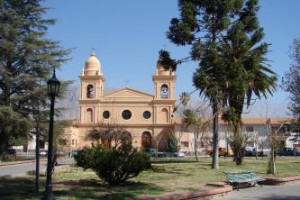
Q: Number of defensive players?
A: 0